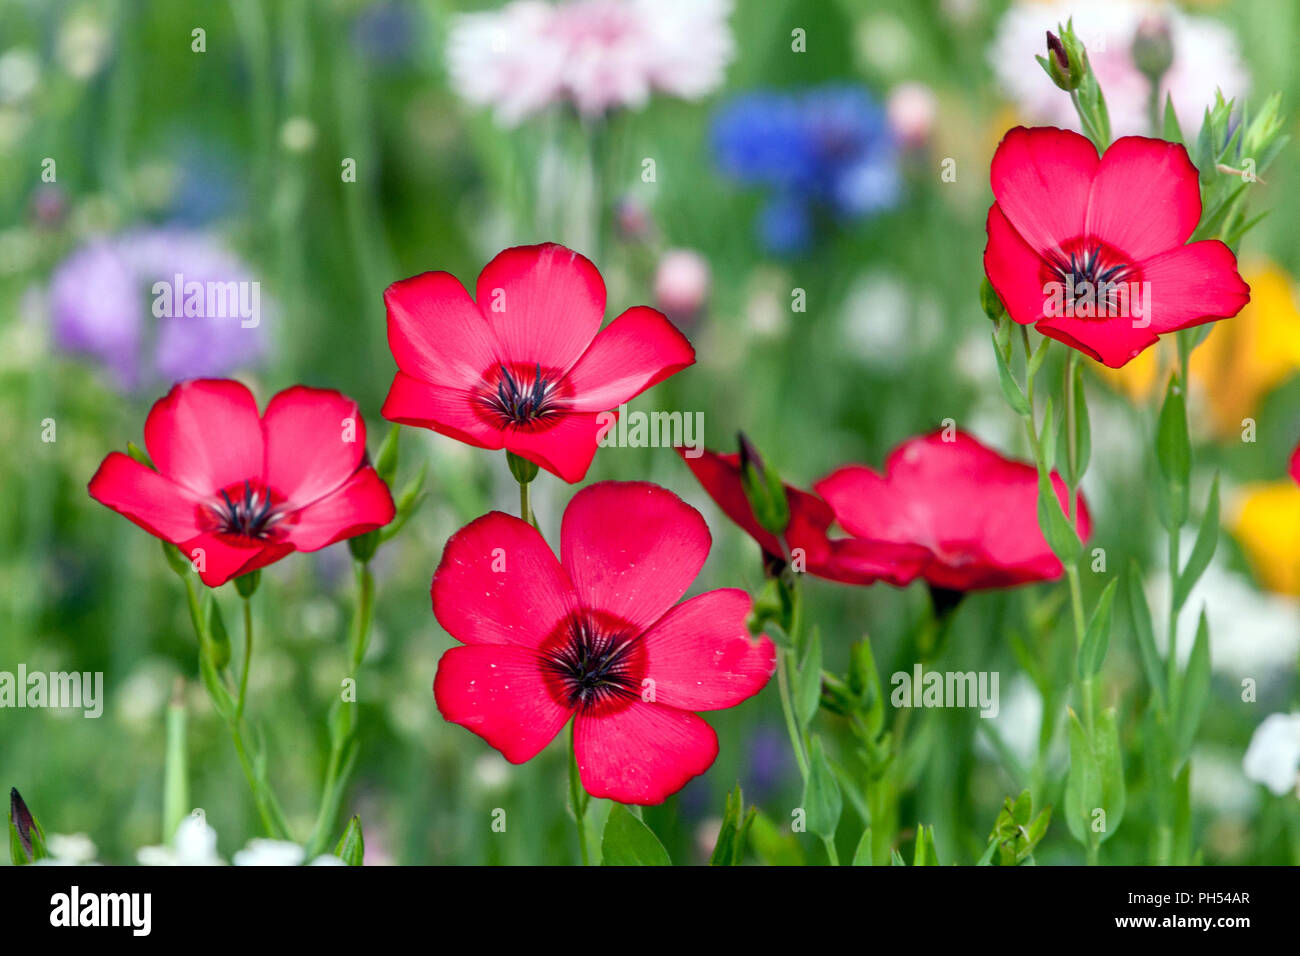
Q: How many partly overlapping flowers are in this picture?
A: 2